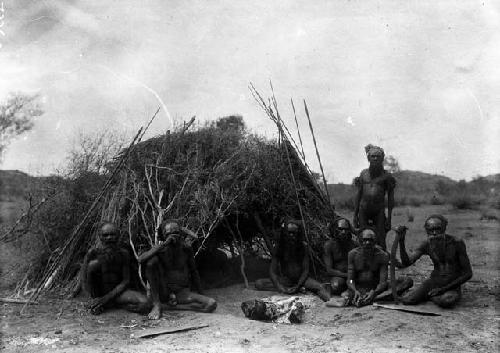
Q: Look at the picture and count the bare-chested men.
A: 7